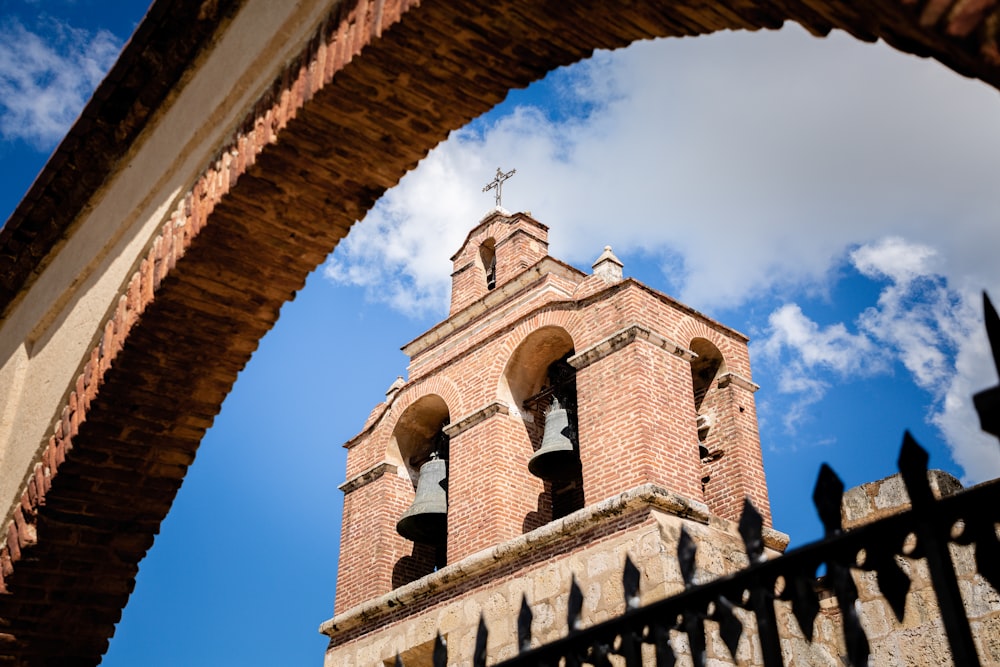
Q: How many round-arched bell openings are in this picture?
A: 4